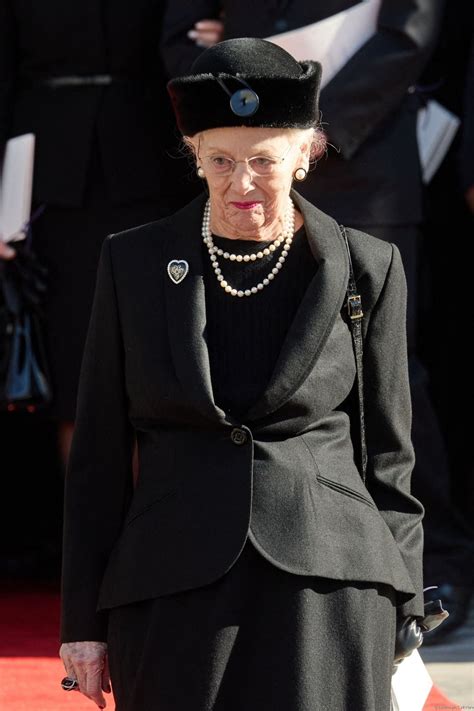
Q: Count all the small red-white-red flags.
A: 0